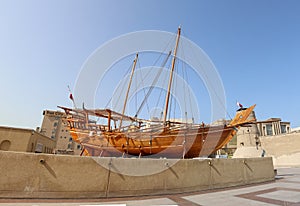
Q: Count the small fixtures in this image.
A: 5